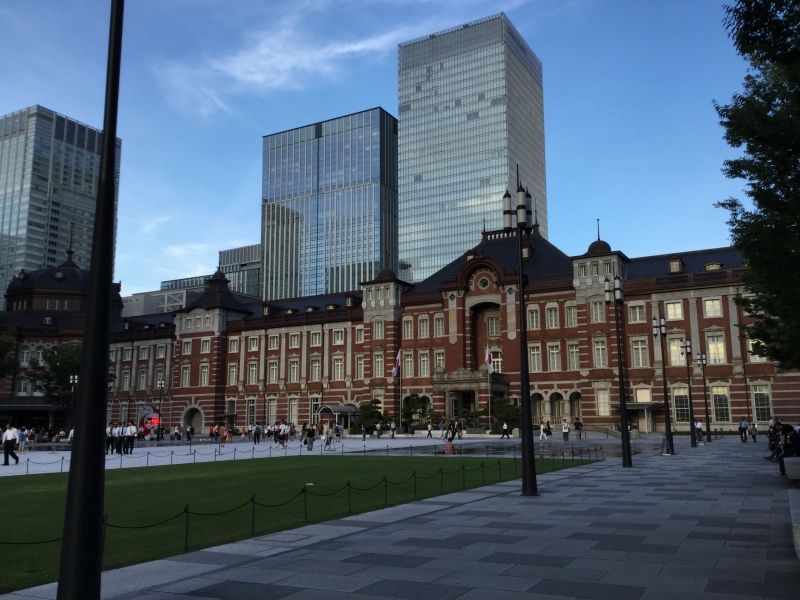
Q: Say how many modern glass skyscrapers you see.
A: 3